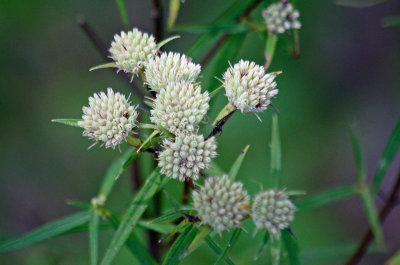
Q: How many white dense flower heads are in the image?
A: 9